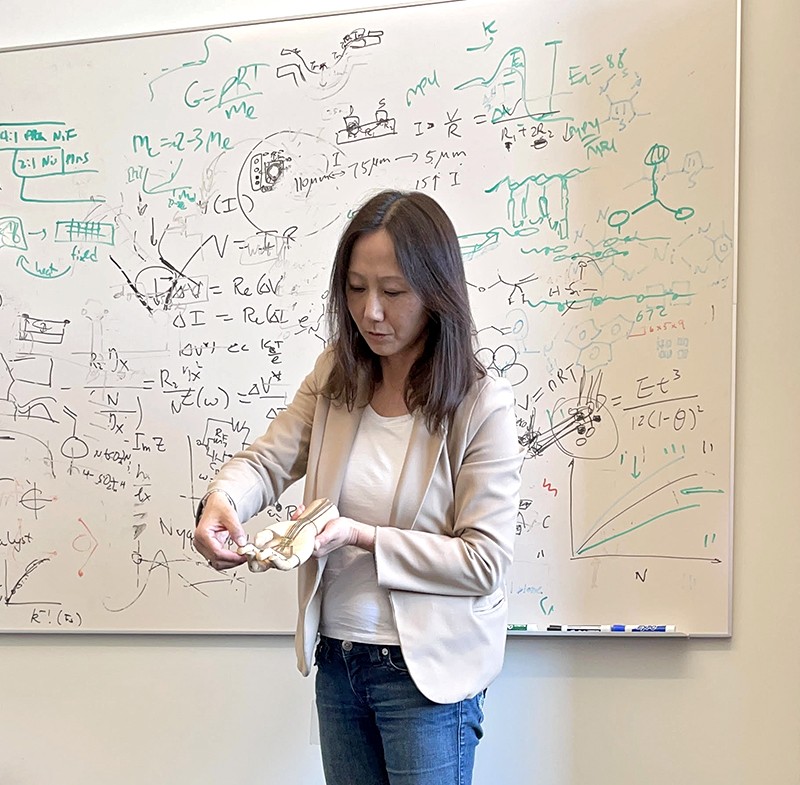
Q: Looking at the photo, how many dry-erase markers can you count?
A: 3